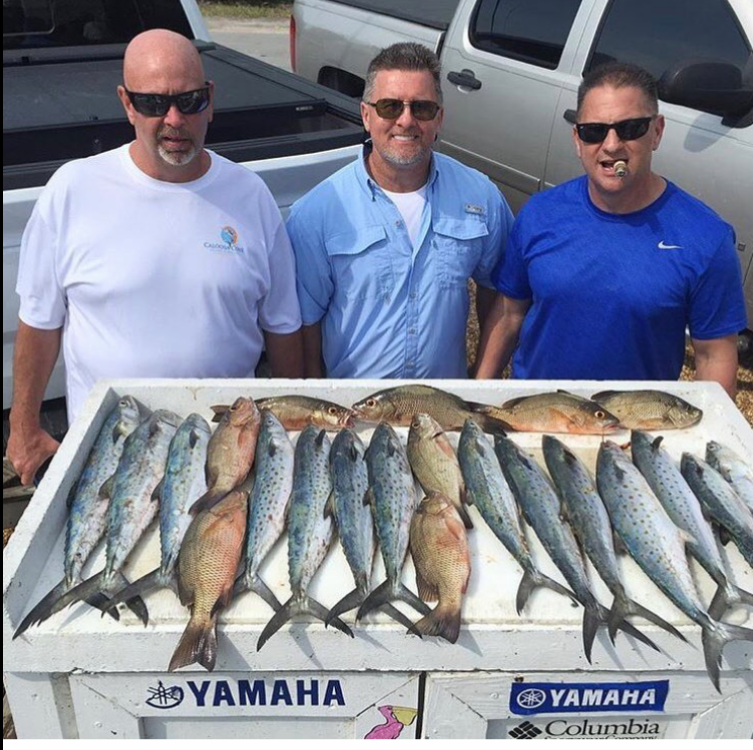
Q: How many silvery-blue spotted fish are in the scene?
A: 14